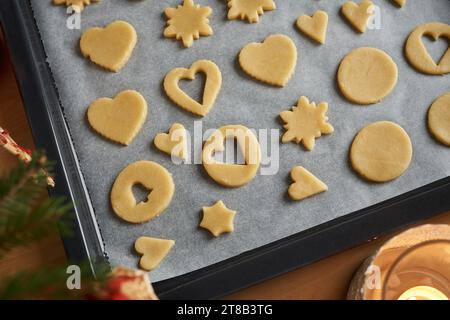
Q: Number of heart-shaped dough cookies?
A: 9